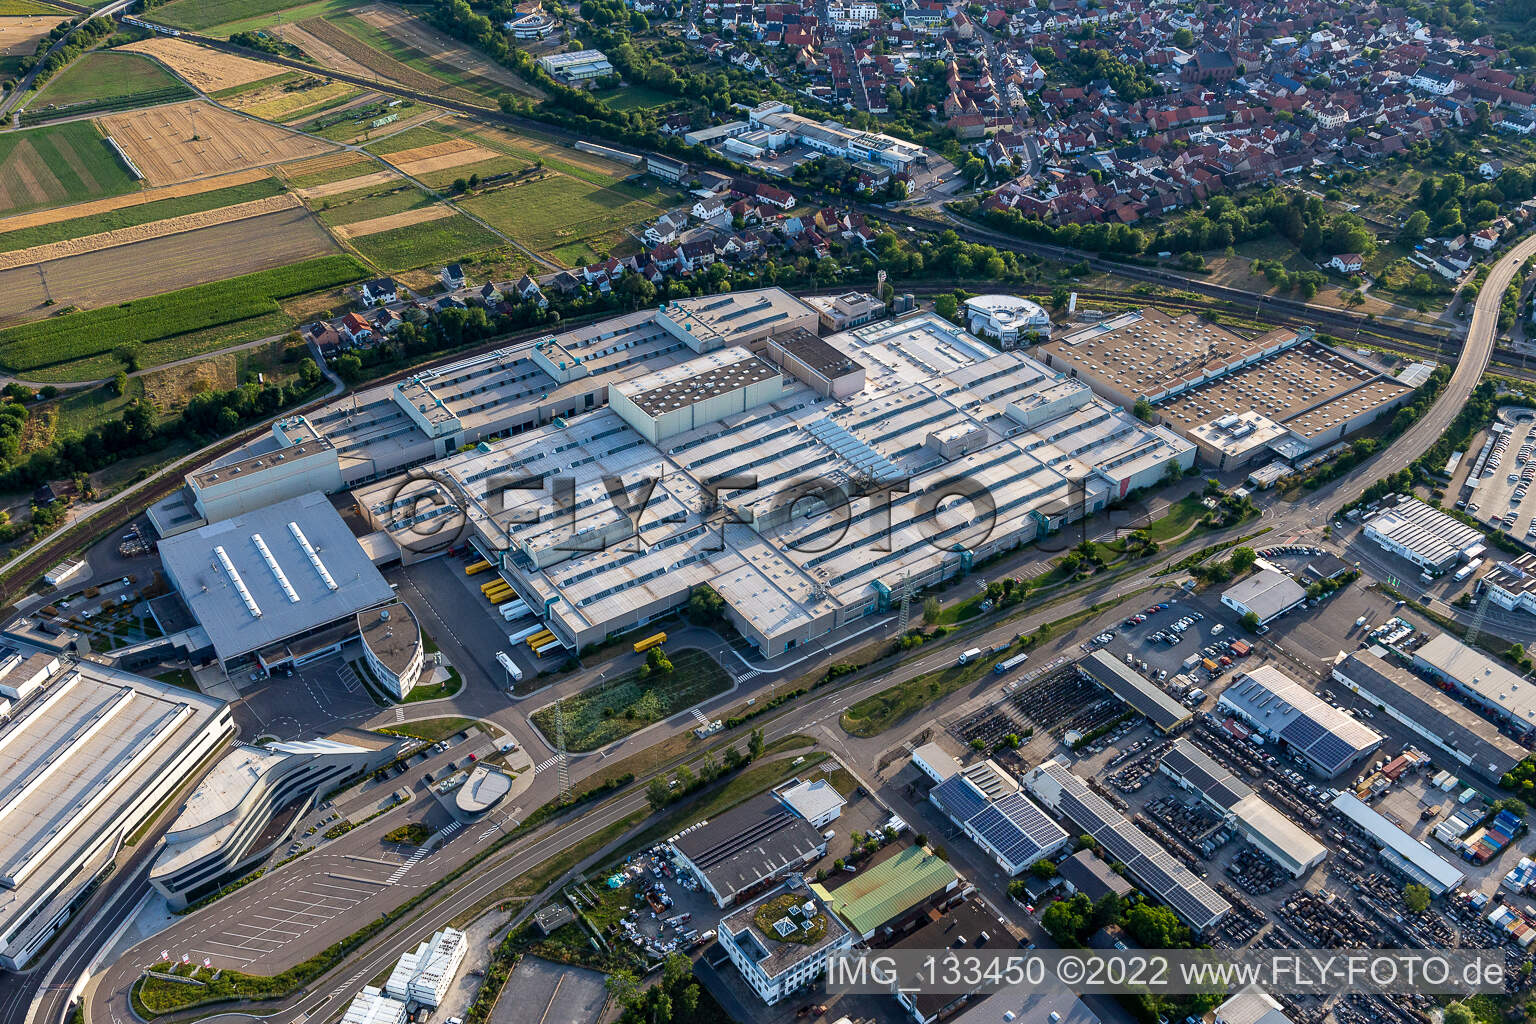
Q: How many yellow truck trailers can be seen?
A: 7